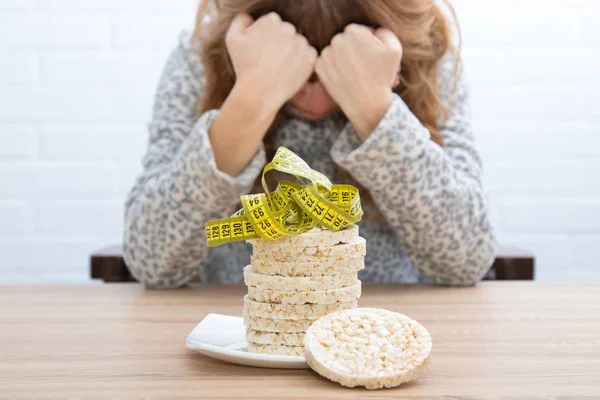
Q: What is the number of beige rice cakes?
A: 10